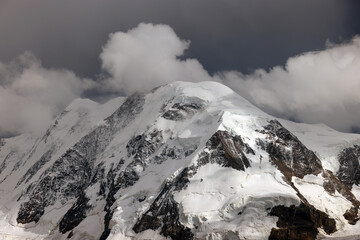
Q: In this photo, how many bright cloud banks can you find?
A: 3